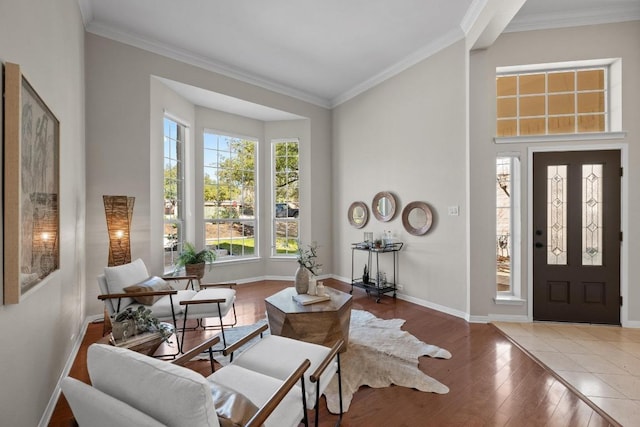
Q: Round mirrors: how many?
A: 3